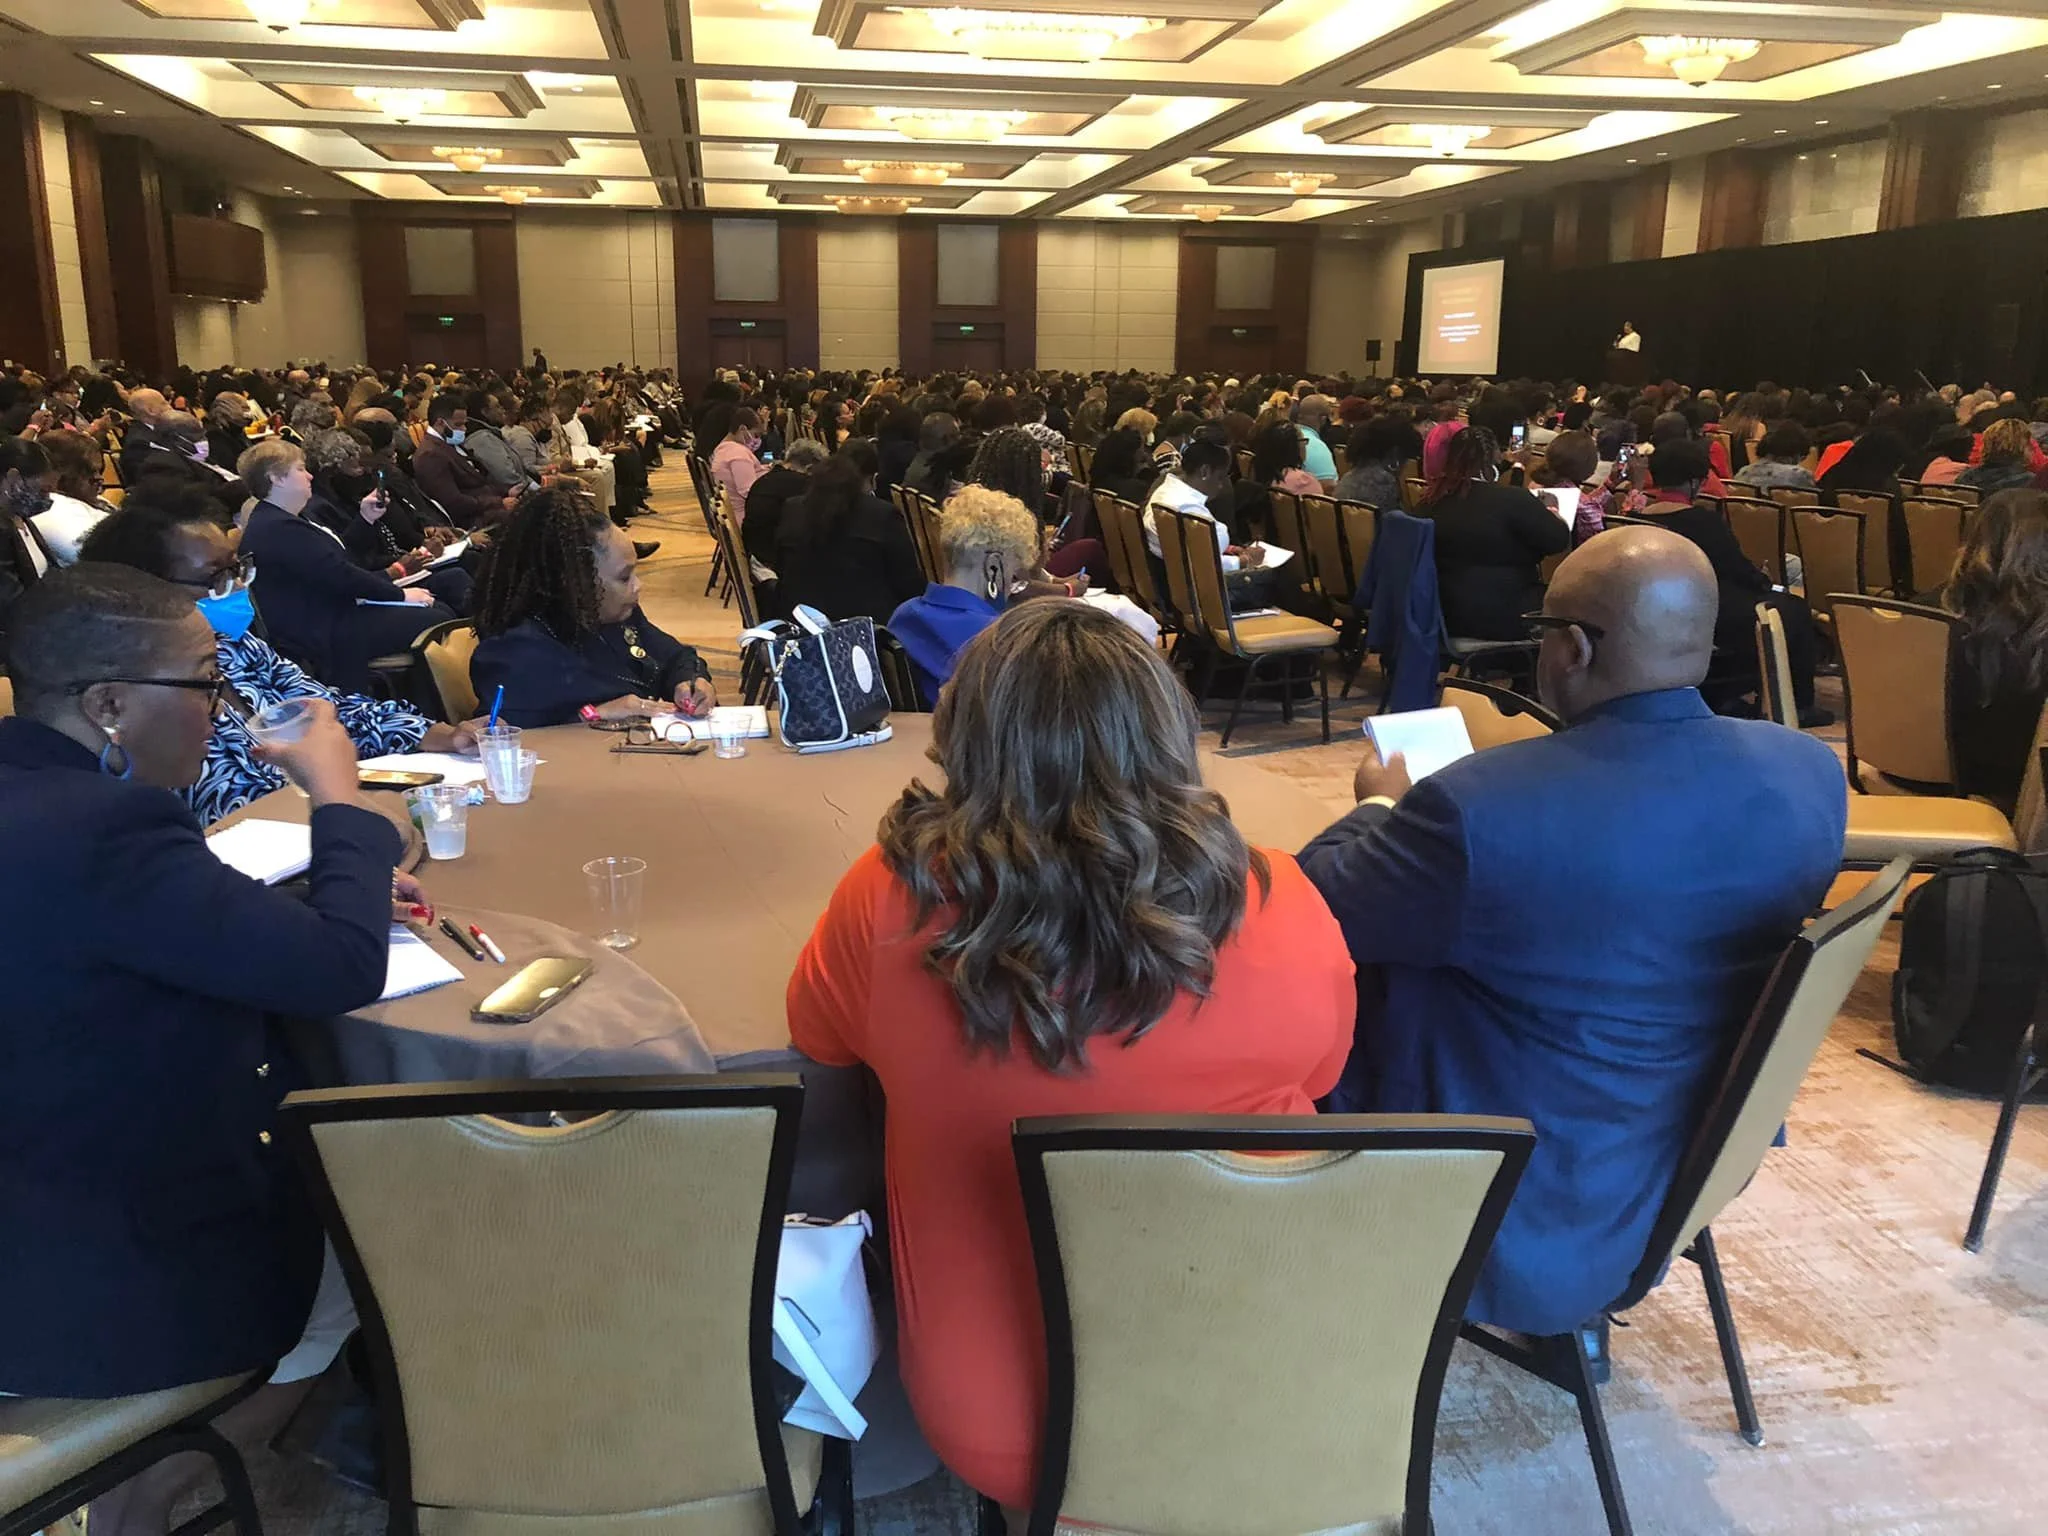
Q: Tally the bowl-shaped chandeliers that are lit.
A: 12